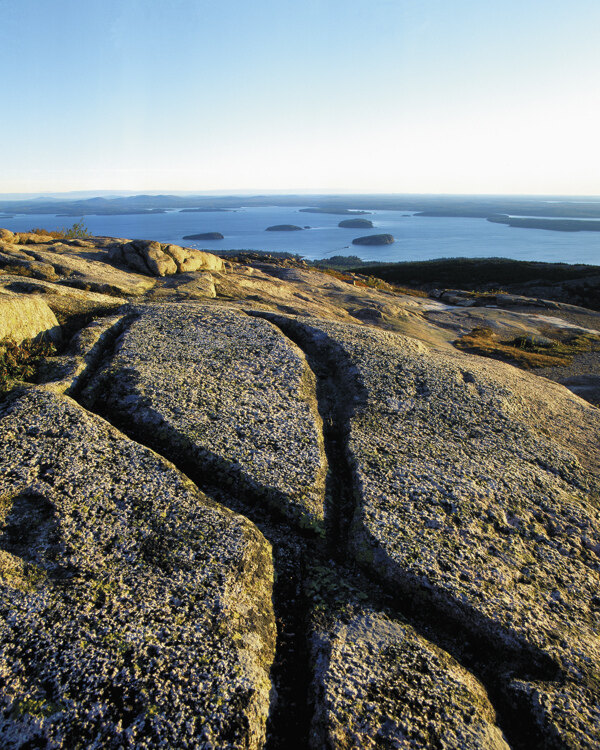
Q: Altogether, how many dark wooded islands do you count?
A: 4